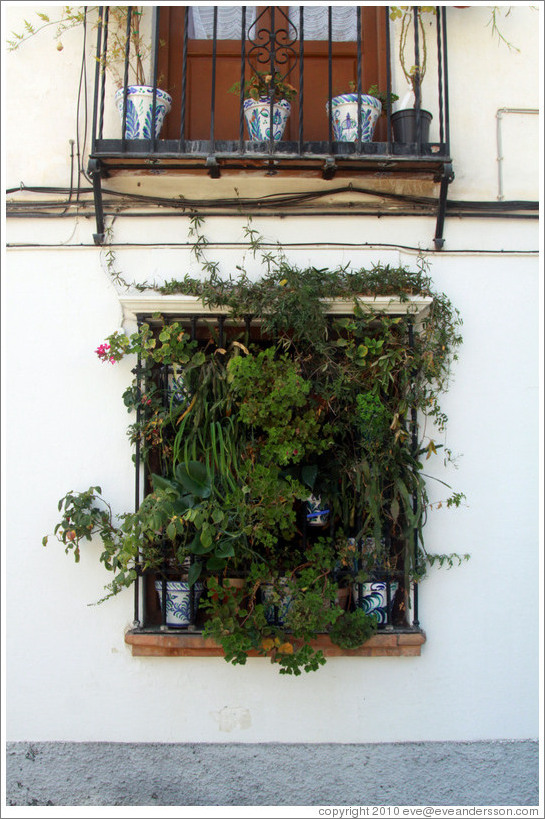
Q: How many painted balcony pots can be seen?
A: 3